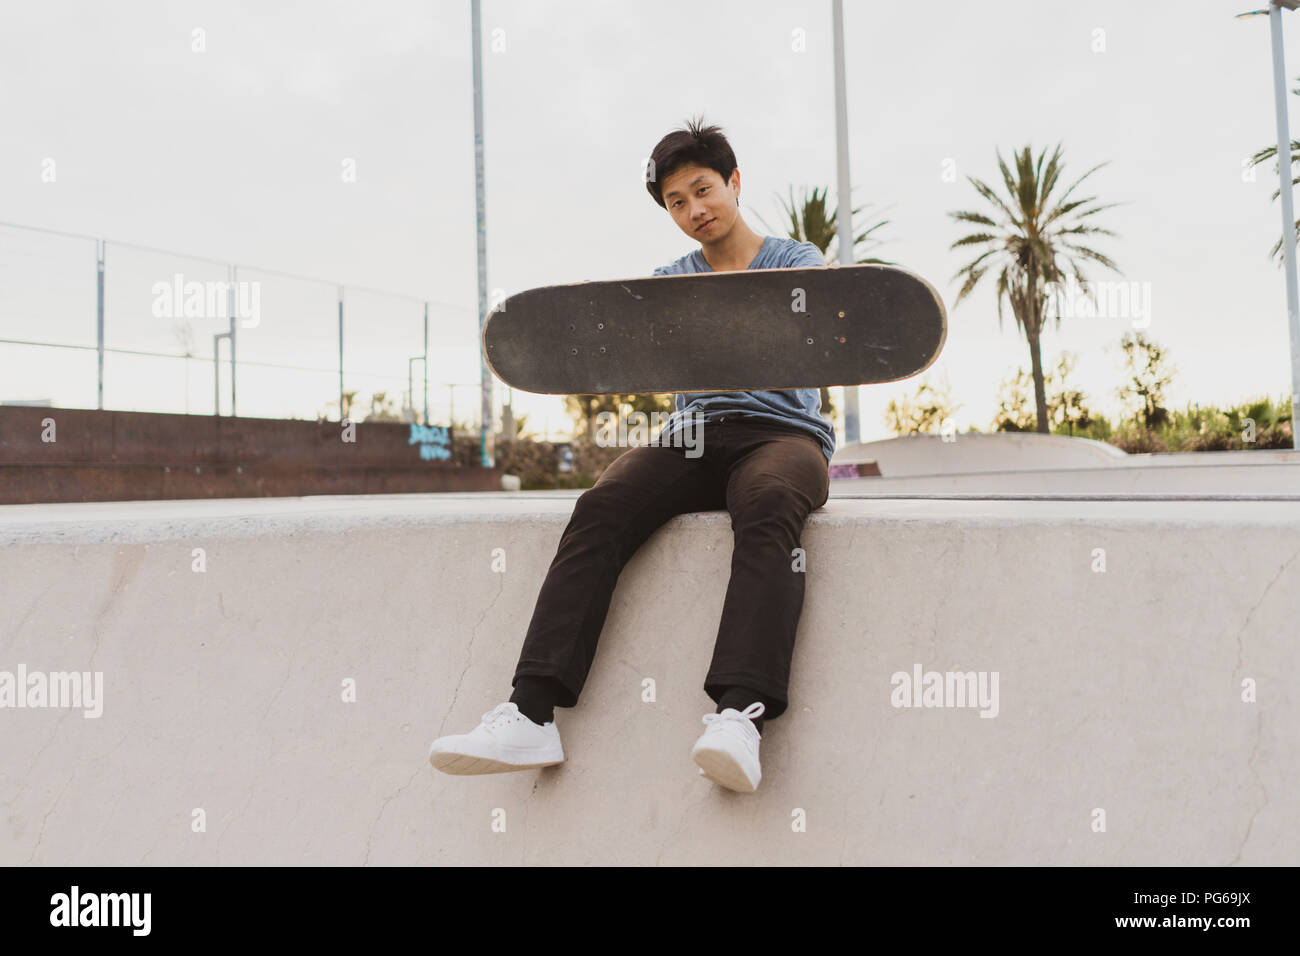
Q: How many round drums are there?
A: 0